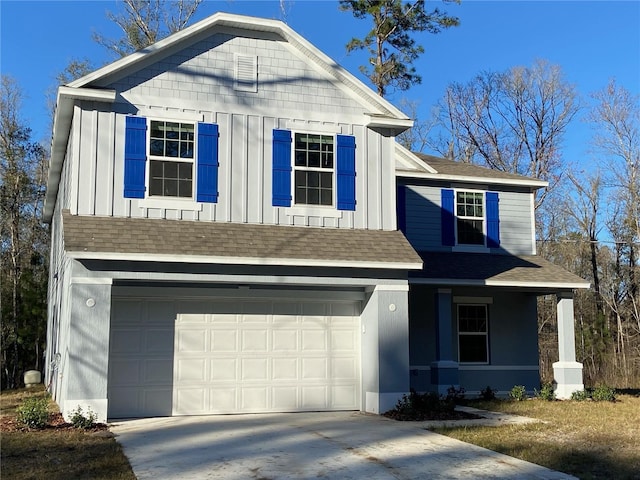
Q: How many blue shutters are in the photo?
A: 7